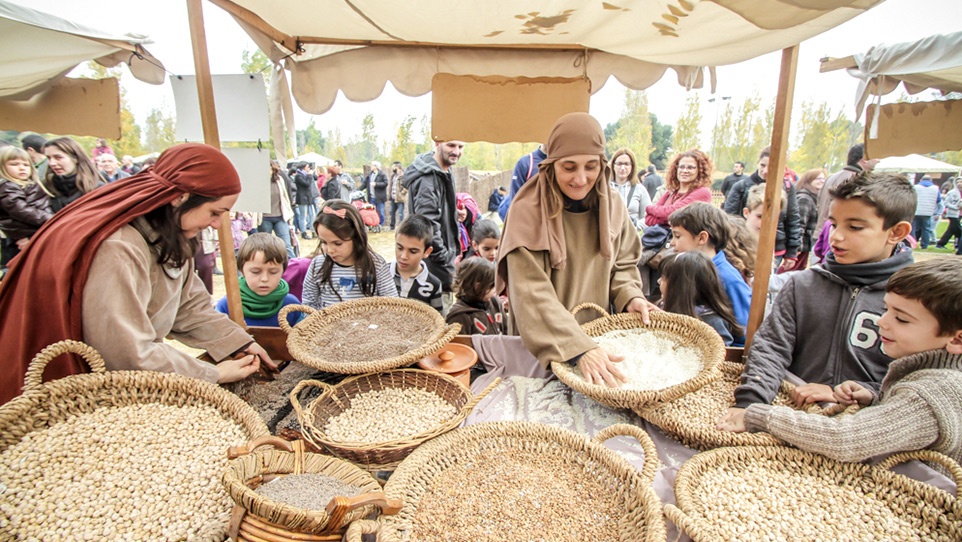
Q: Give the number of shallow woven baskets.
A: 8